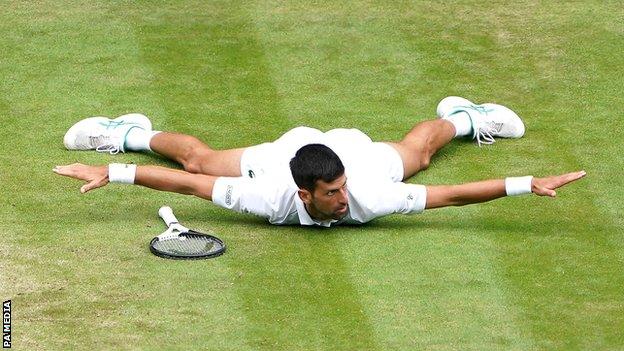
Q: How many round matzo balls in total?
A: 0